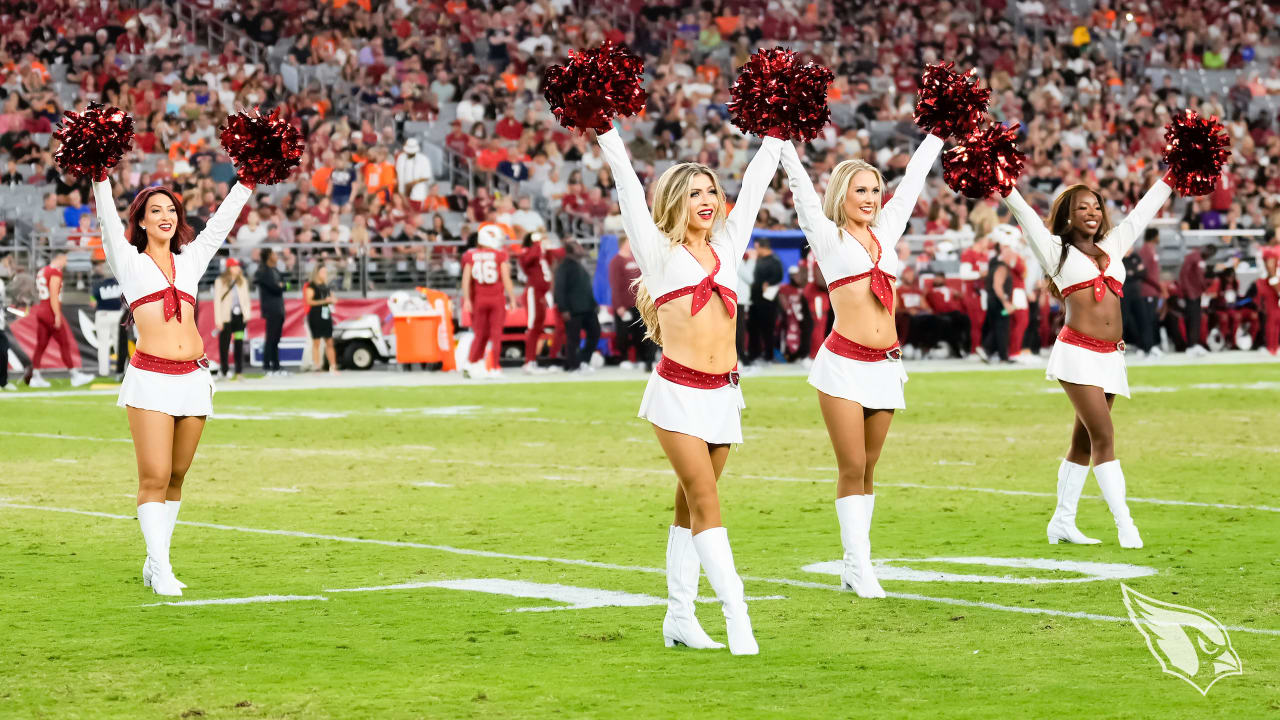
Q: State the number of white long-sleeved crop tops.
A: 4